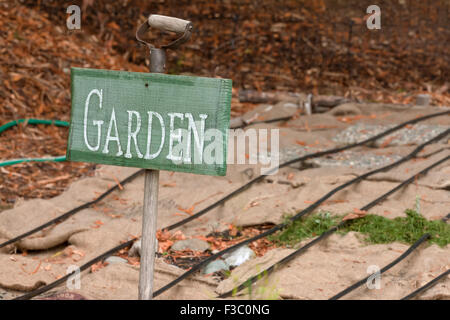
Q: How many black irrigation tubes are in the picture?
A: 6